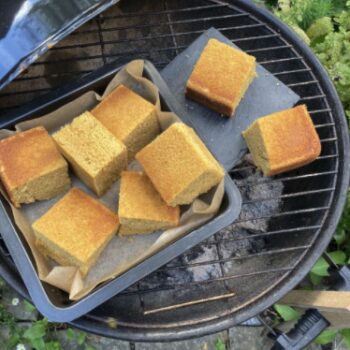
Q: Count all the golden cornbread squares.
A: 8